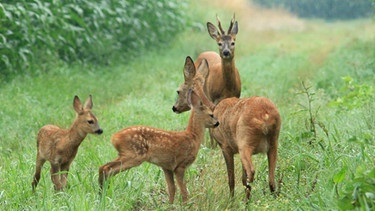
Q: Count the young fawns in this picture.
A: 2